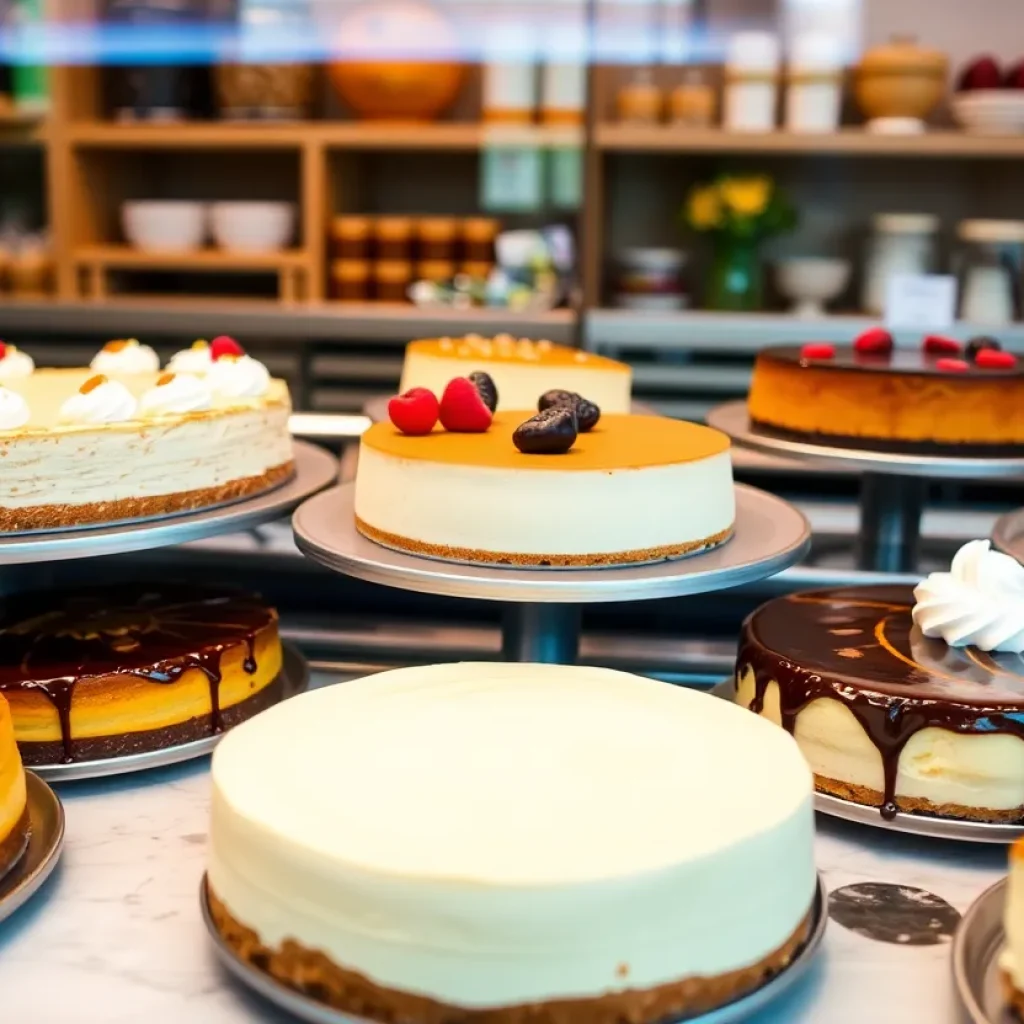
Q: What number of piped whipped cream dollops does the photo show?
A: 8